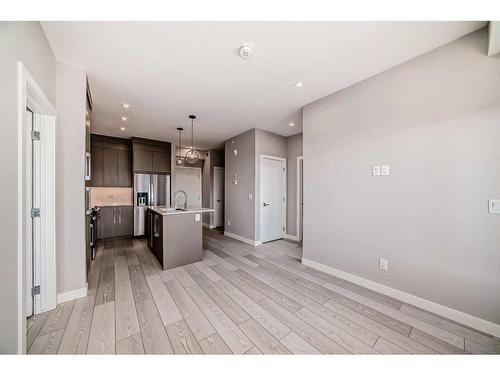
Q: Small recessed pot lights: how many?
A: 5